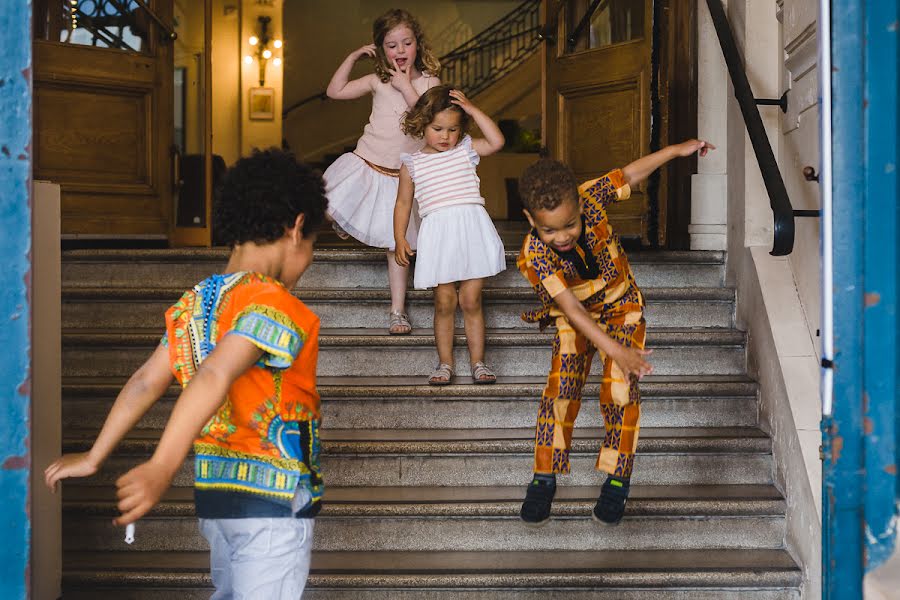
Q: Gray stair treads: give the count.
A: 7